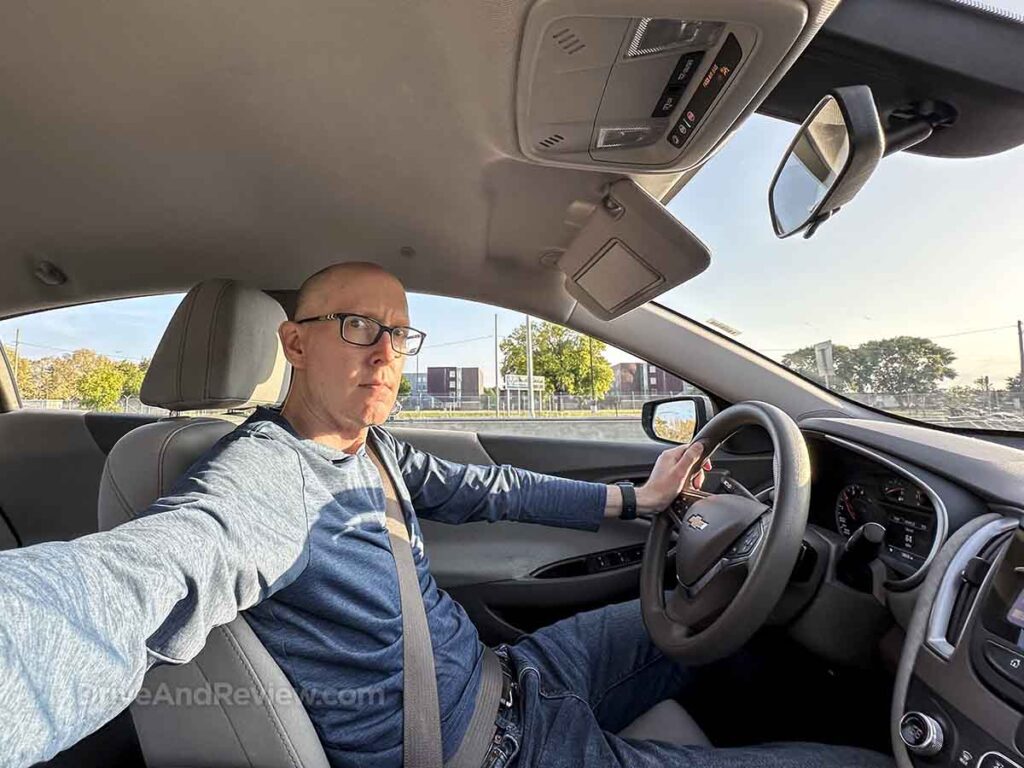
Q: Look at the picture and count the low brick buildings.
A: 2